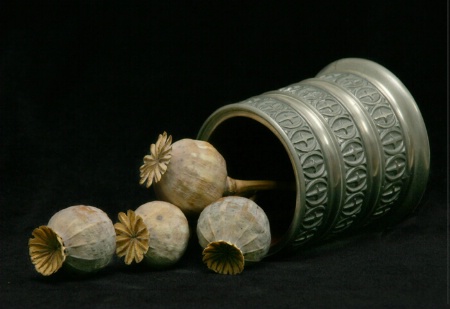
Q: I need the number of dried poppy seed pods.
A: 4